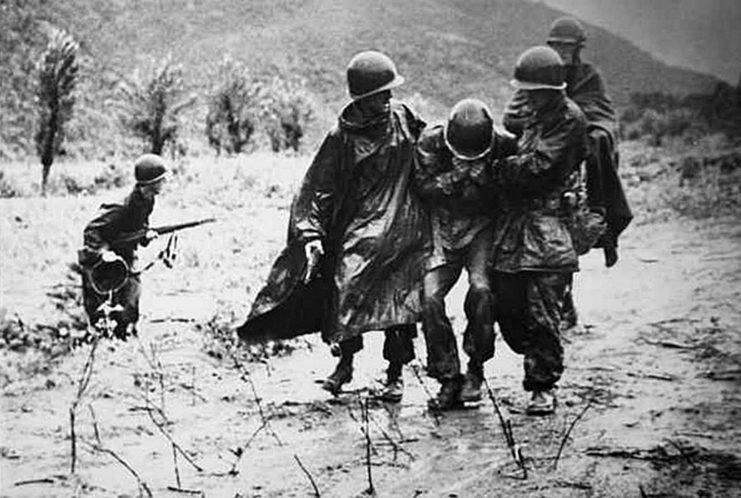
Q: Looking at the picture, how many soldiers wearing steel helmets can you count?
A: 5